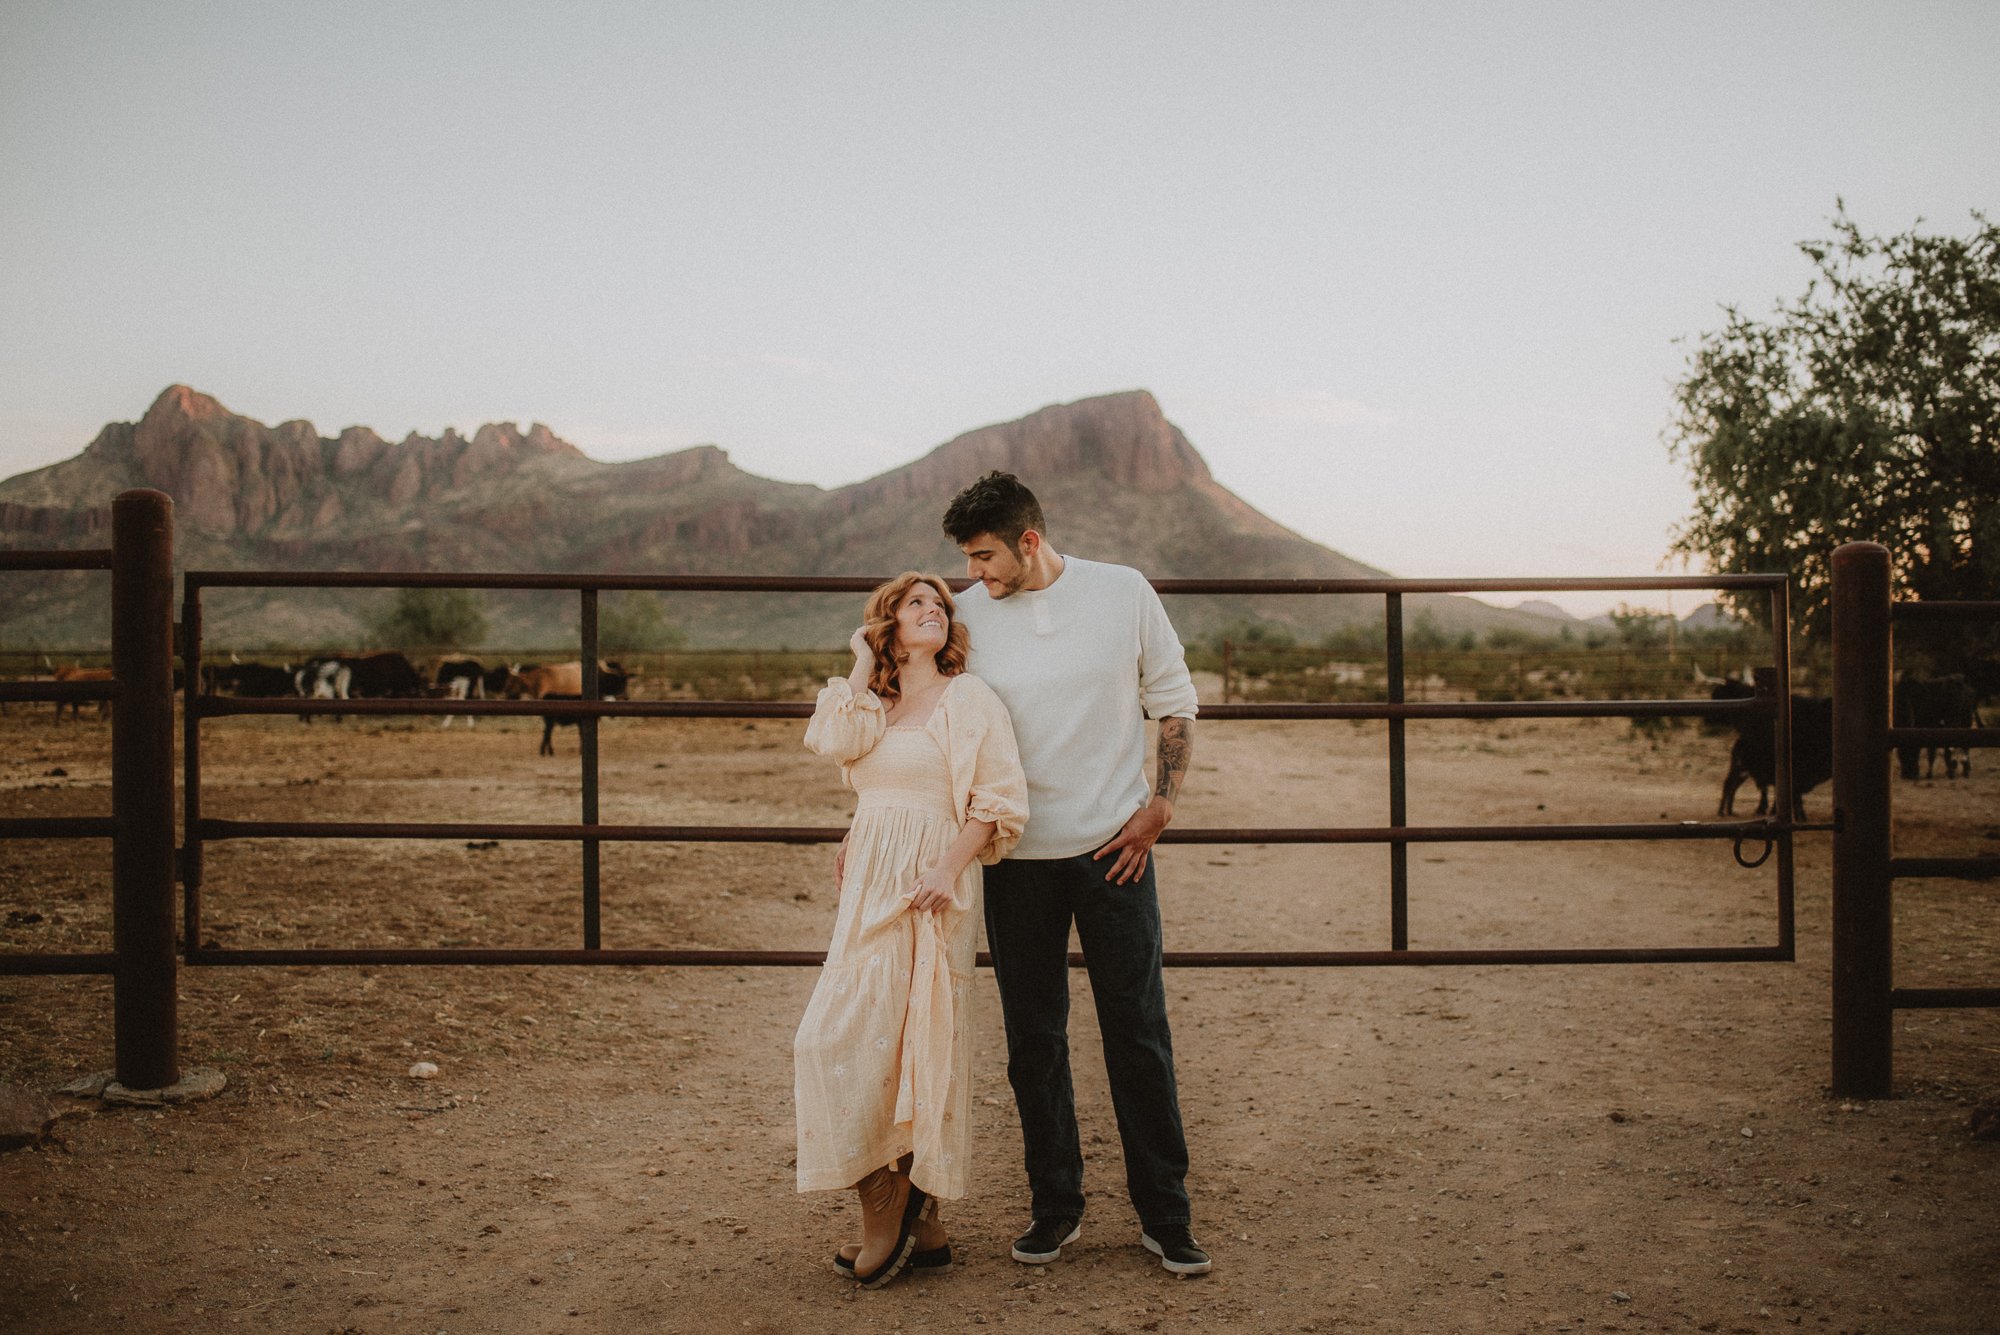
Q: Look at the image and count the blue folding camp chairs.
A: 0